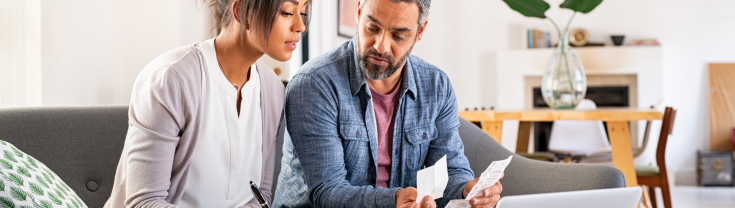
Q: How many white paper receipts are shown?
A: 2